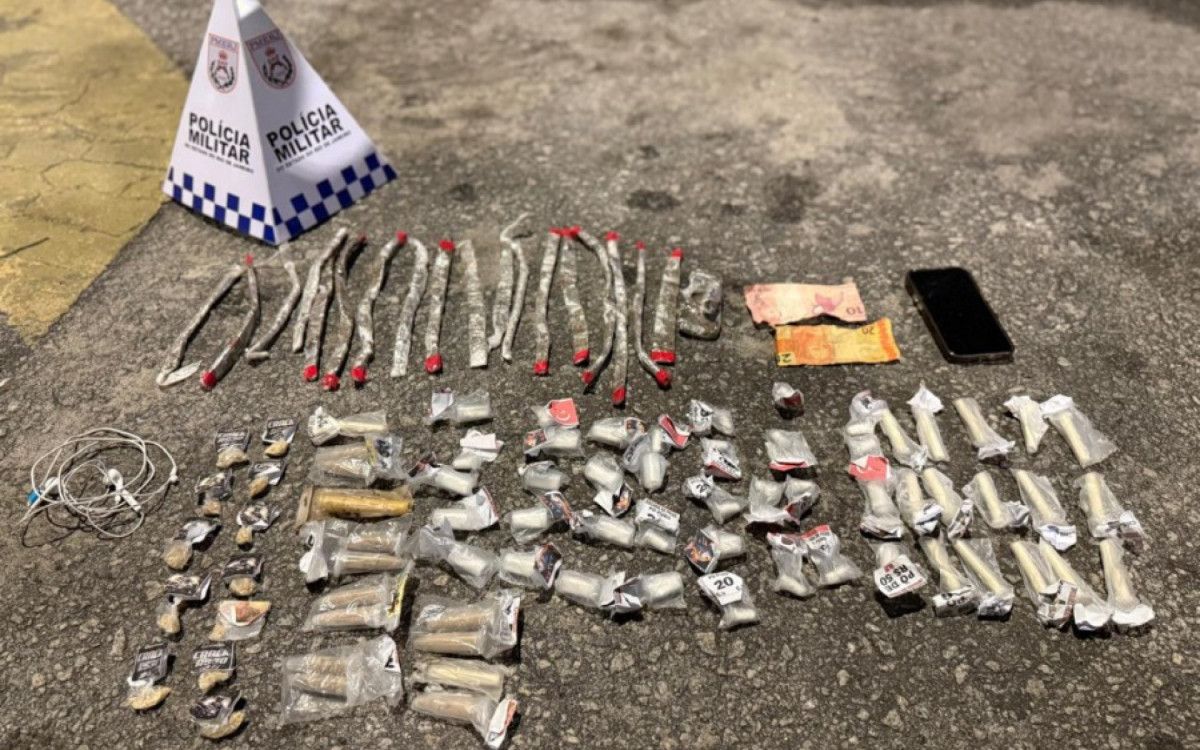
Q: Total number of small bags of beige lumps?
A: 12